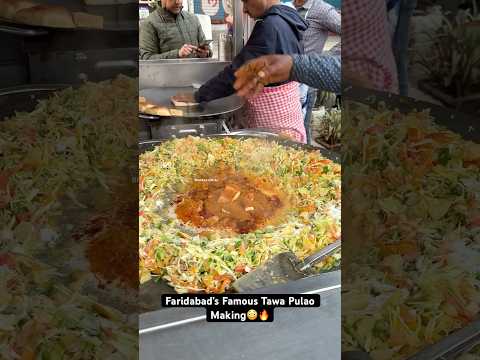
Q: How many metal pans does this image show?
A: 2